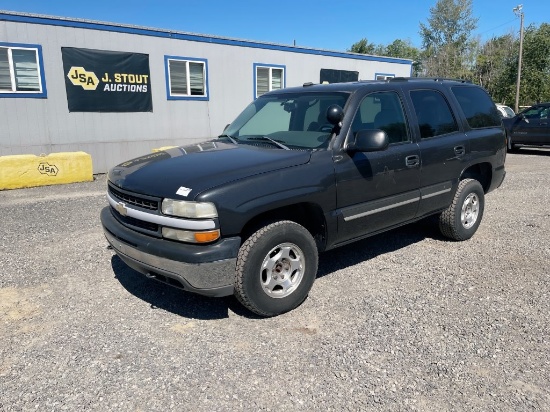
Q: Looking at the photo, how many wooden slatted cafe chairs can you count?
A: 0